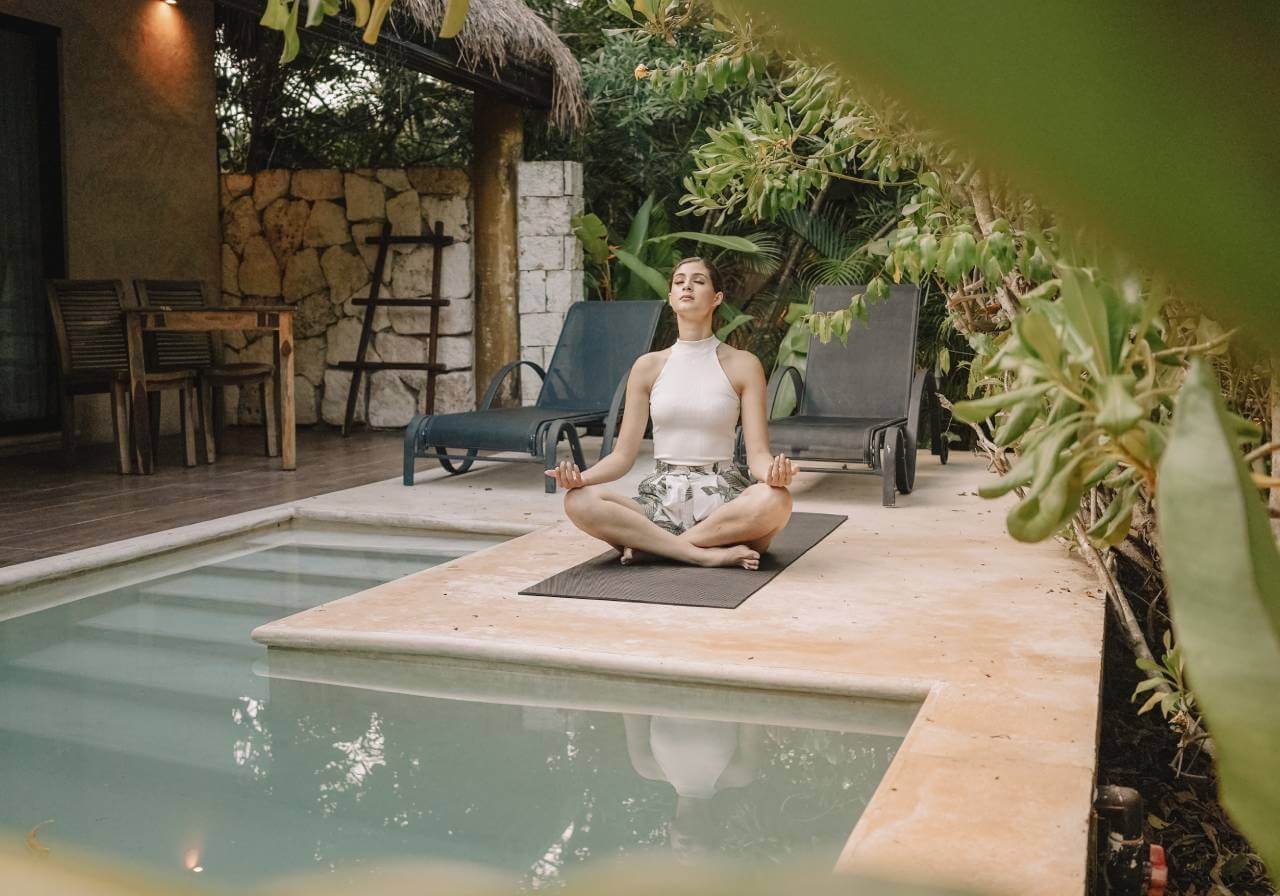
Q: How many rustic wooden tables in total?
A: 1